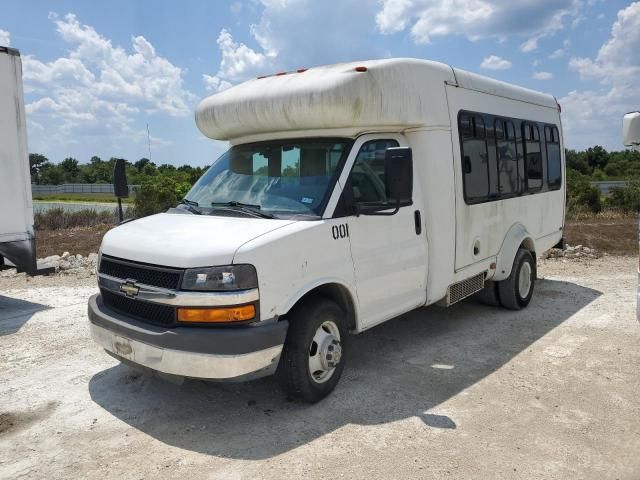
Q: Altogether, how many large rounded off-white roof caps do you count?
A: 1